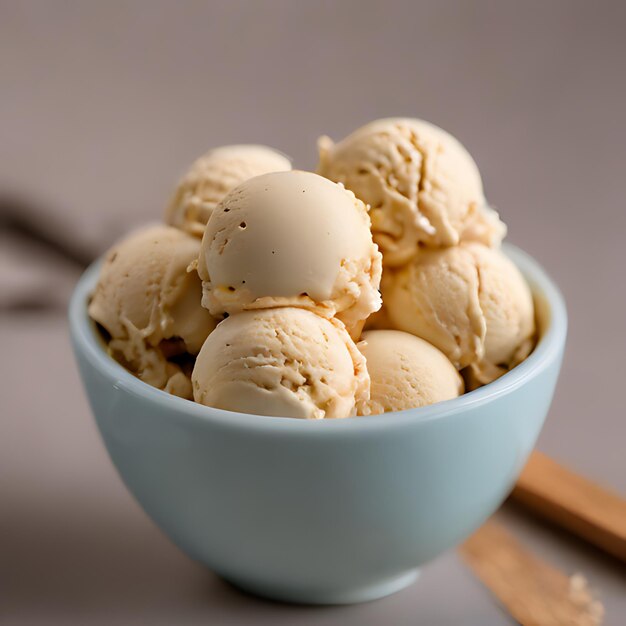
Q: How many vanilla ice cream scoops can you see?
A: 7